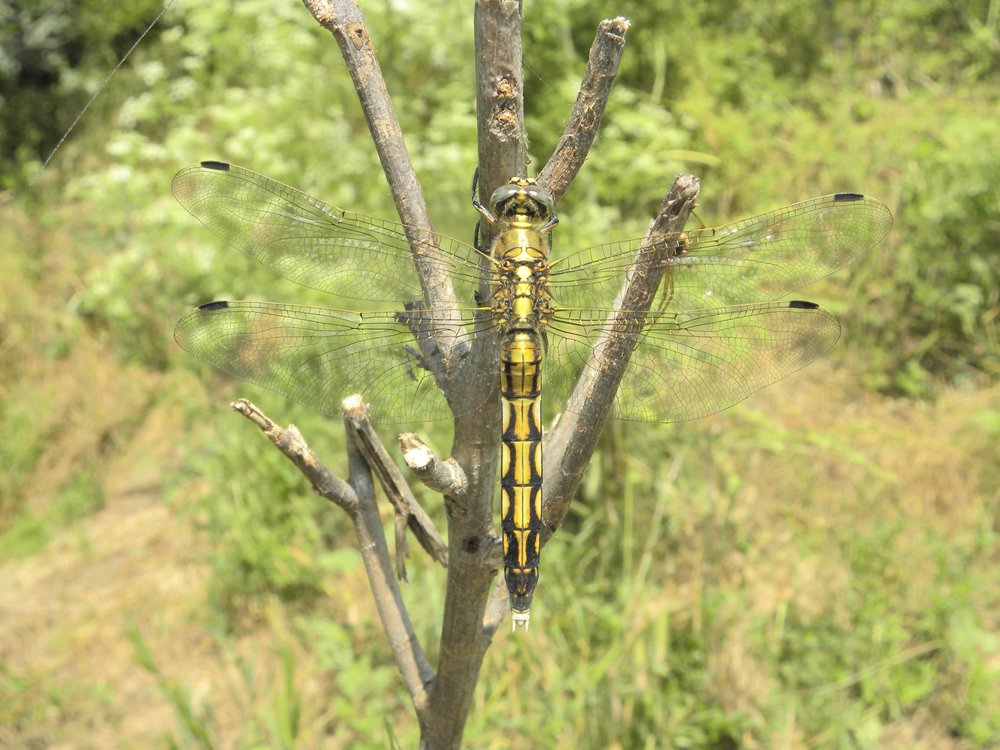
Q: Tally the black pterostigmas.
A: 4